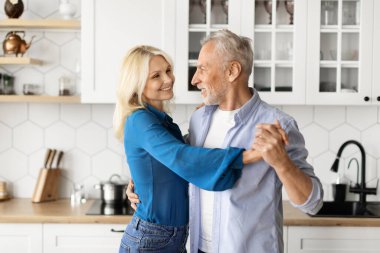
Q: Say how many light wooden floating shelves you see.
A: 3